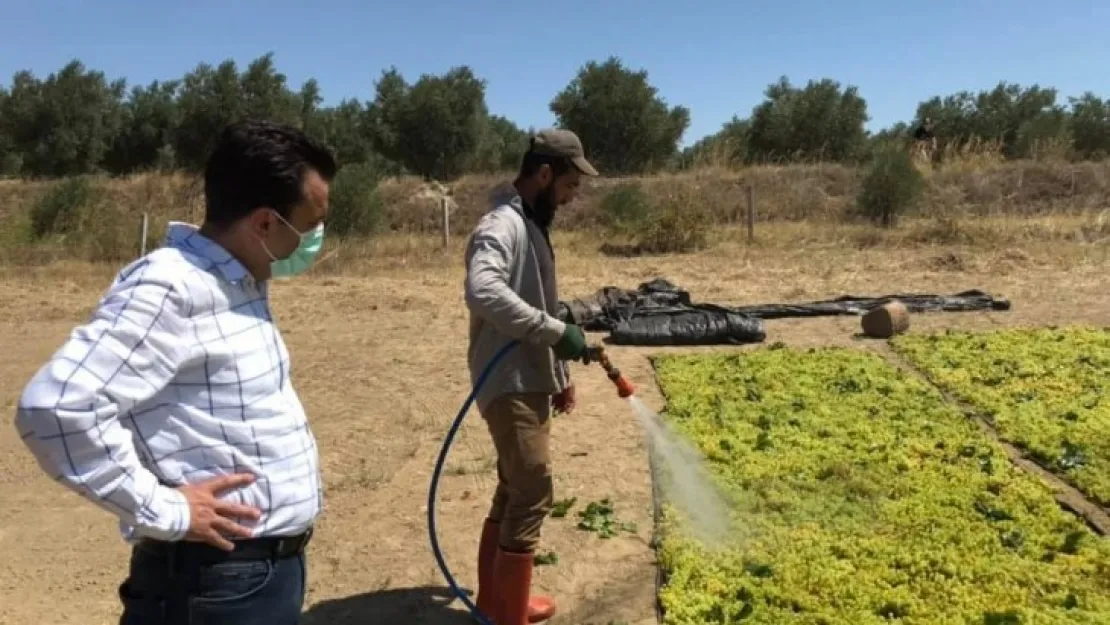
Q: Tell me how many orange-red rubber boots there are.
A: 2